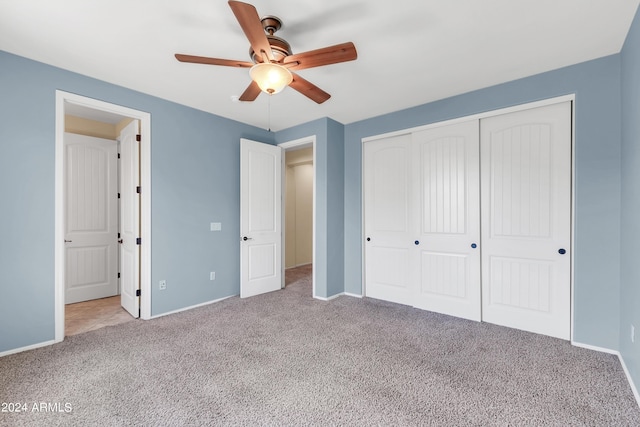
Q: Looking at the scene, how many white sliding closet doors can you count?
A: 3